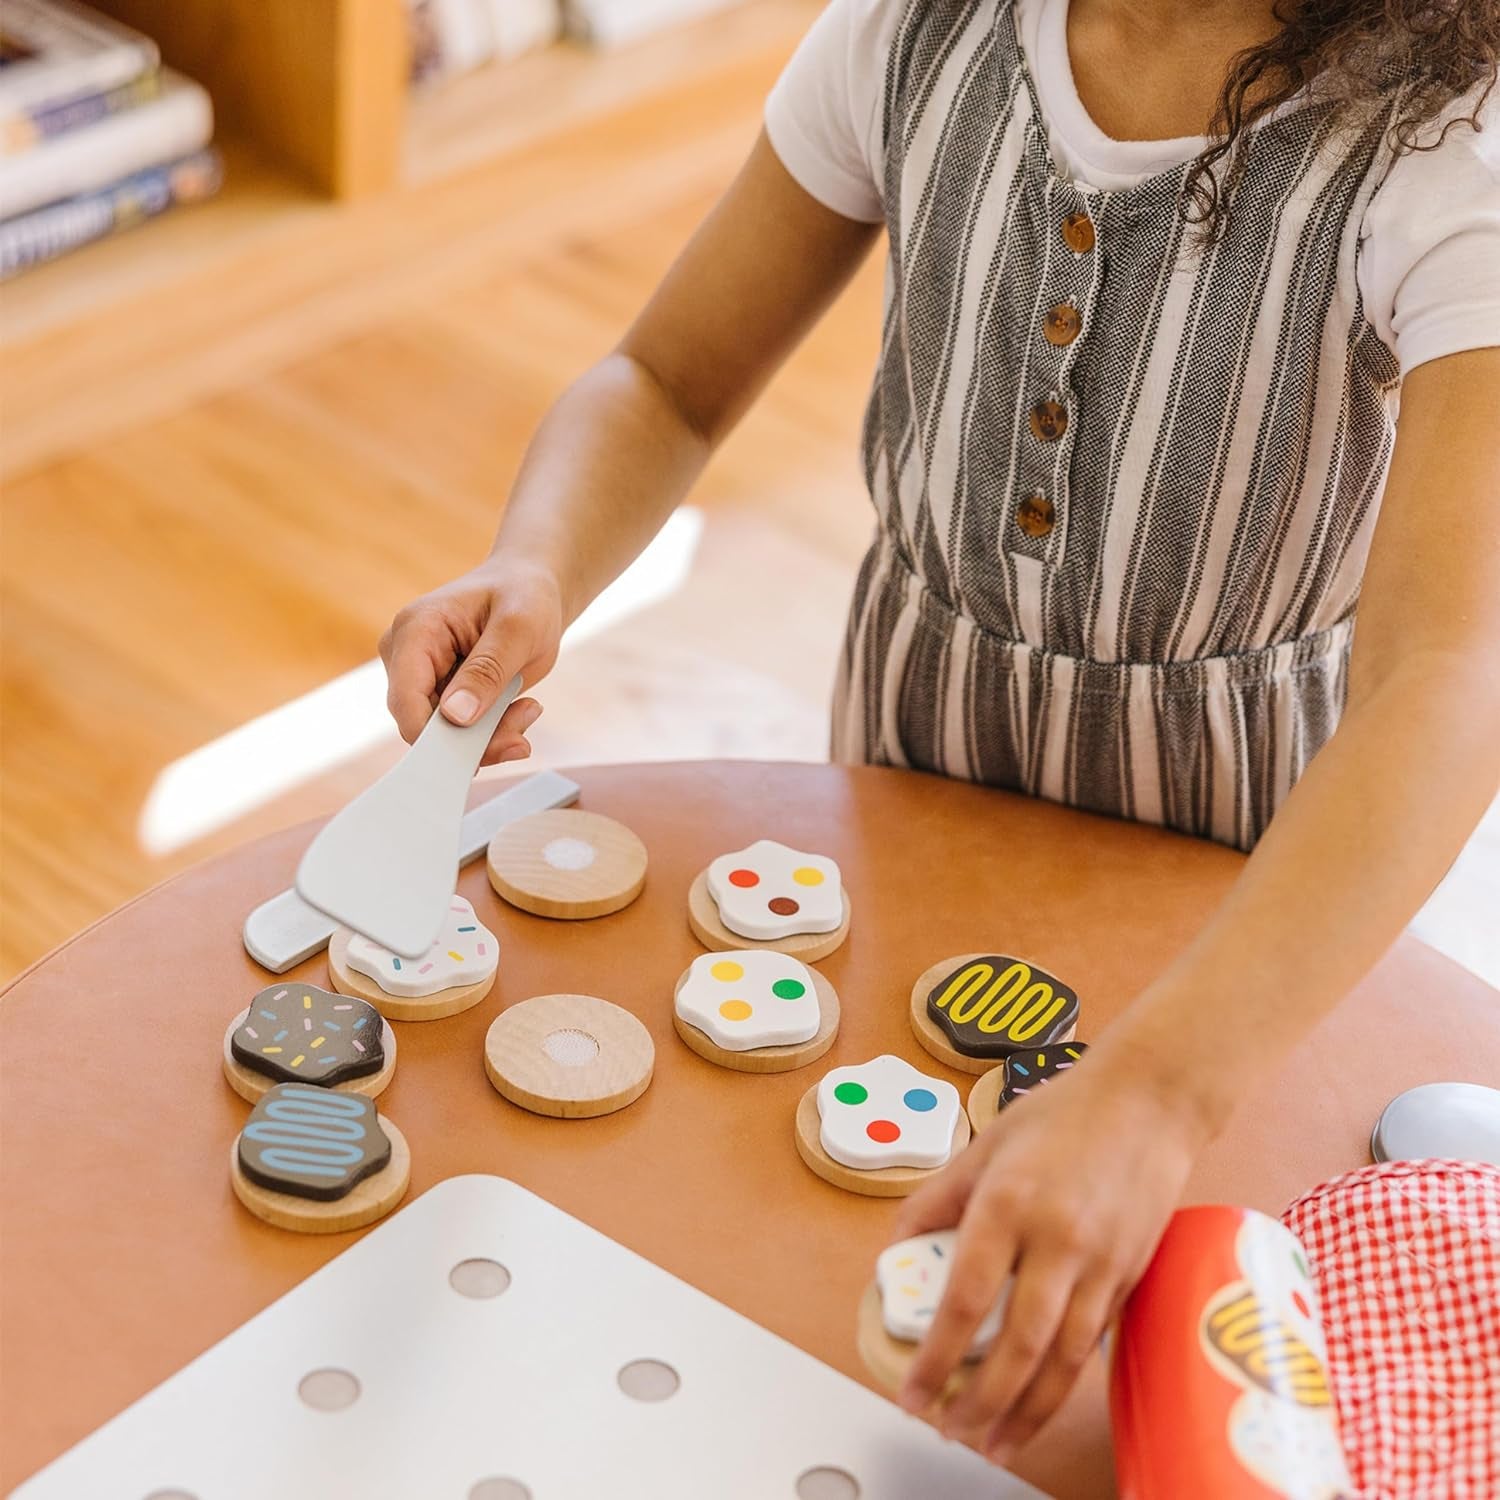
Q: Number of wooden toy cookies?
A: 11